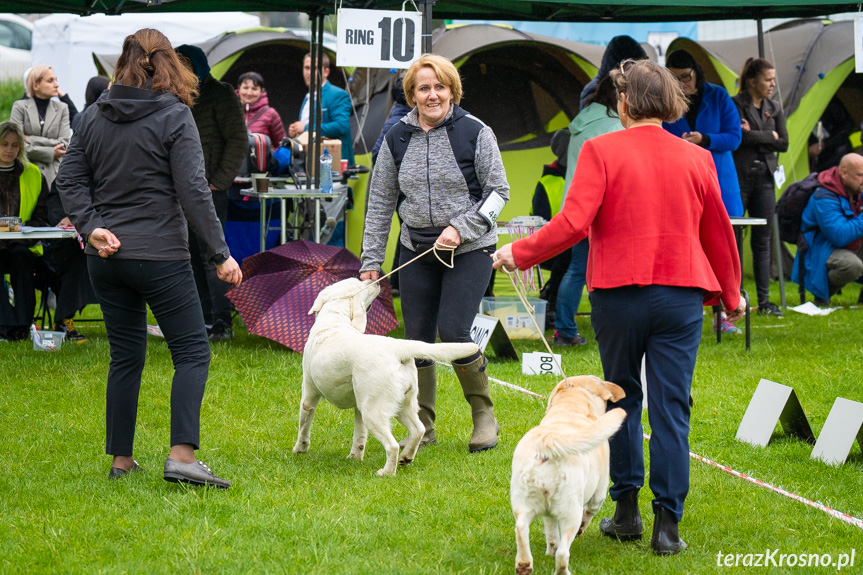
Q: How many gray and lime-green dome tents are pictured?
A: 3